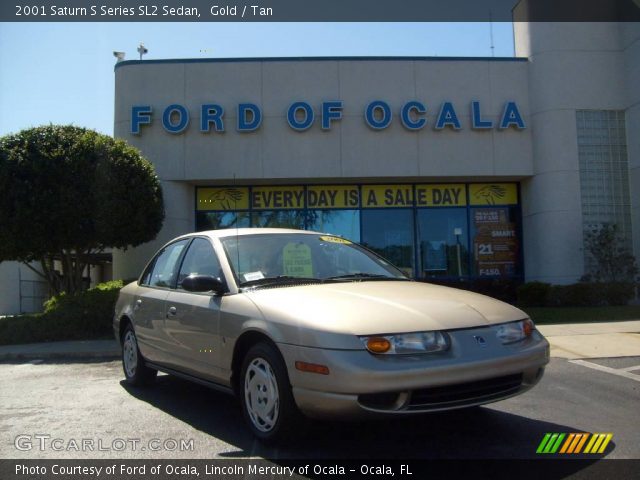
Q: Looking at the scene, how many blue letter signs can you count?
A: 11